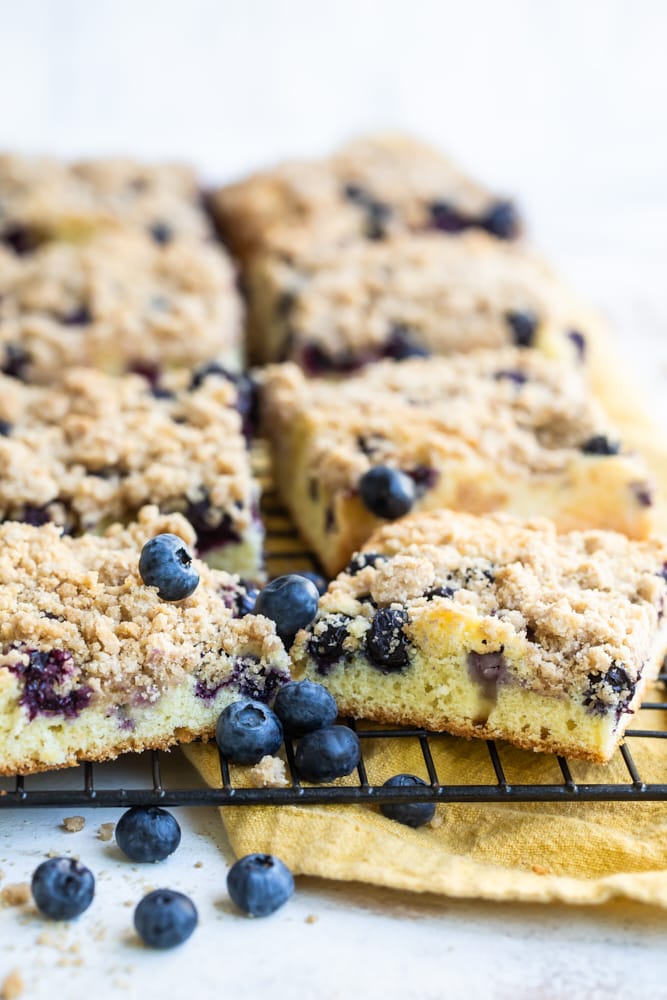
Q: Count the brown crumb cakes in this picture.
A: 8